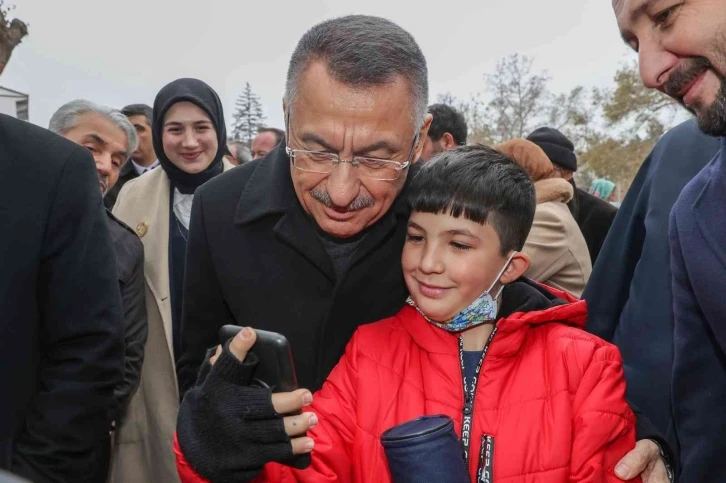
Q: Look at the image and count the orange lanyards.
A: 0